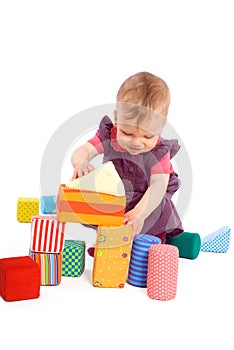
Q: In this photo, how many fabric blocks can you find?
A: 12